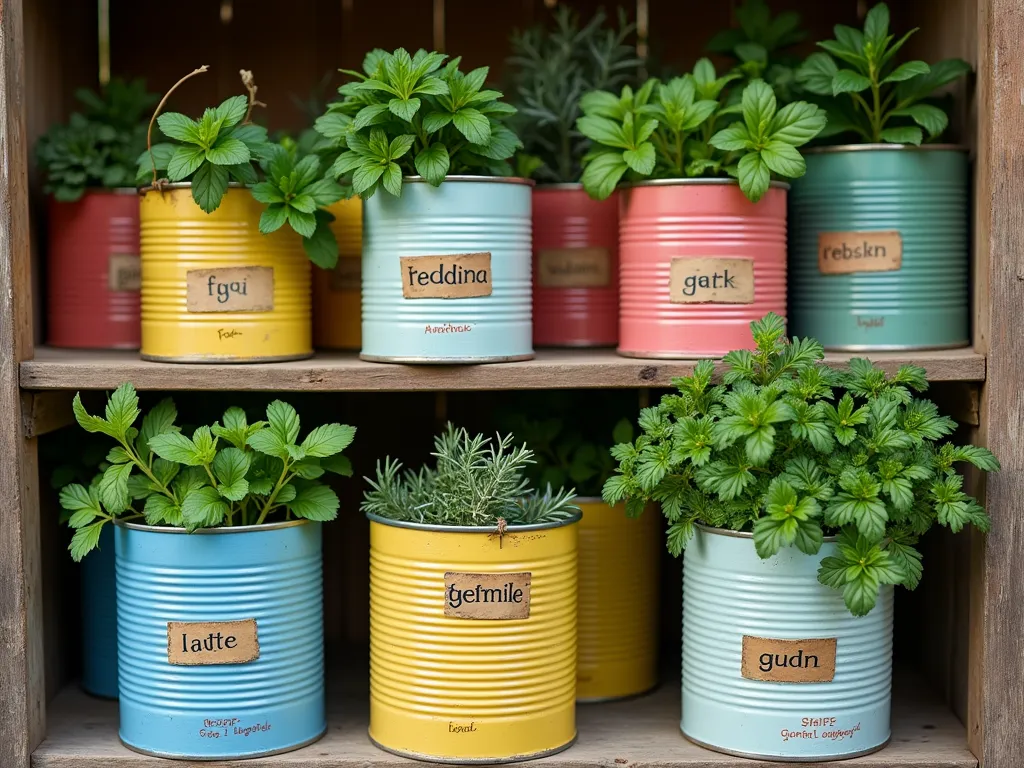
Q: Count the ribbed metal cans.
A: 12